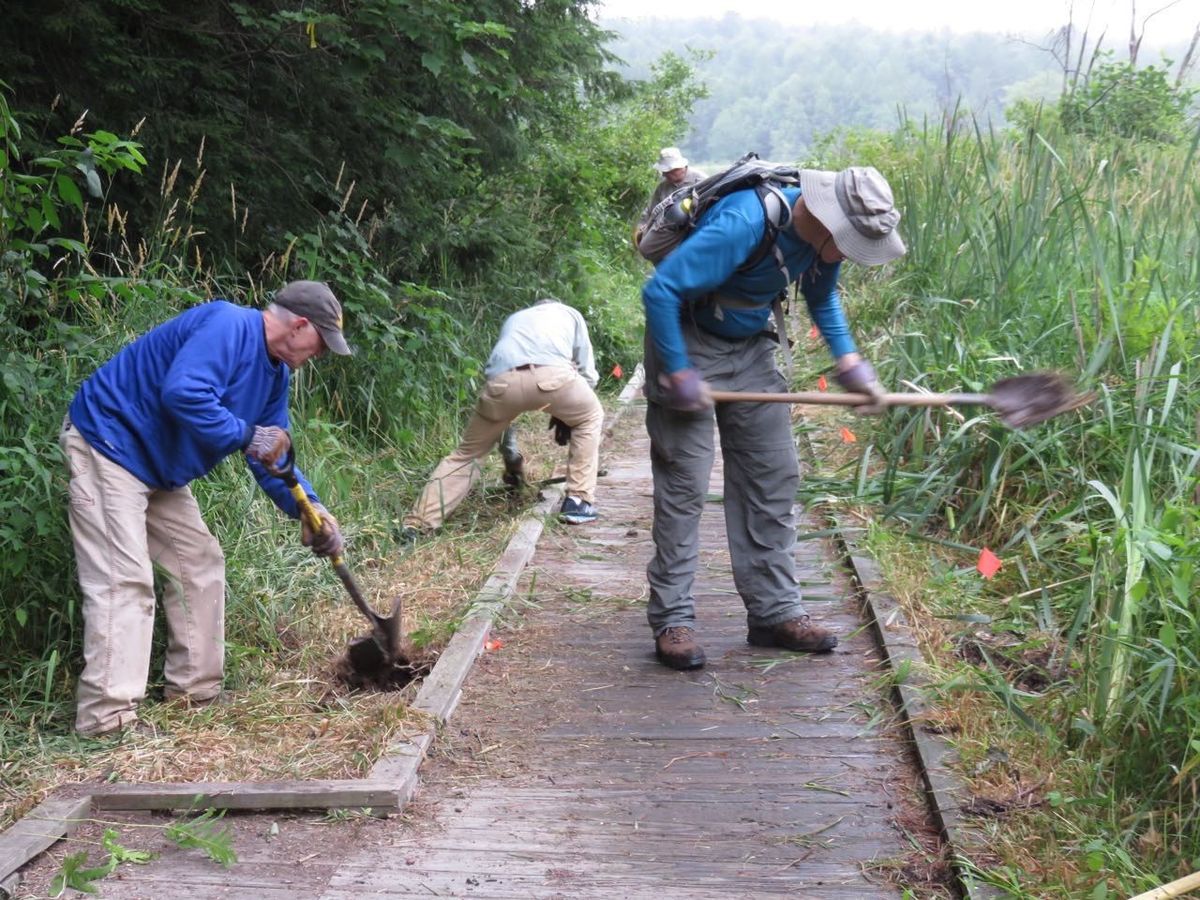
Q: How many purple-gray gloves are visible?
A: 2